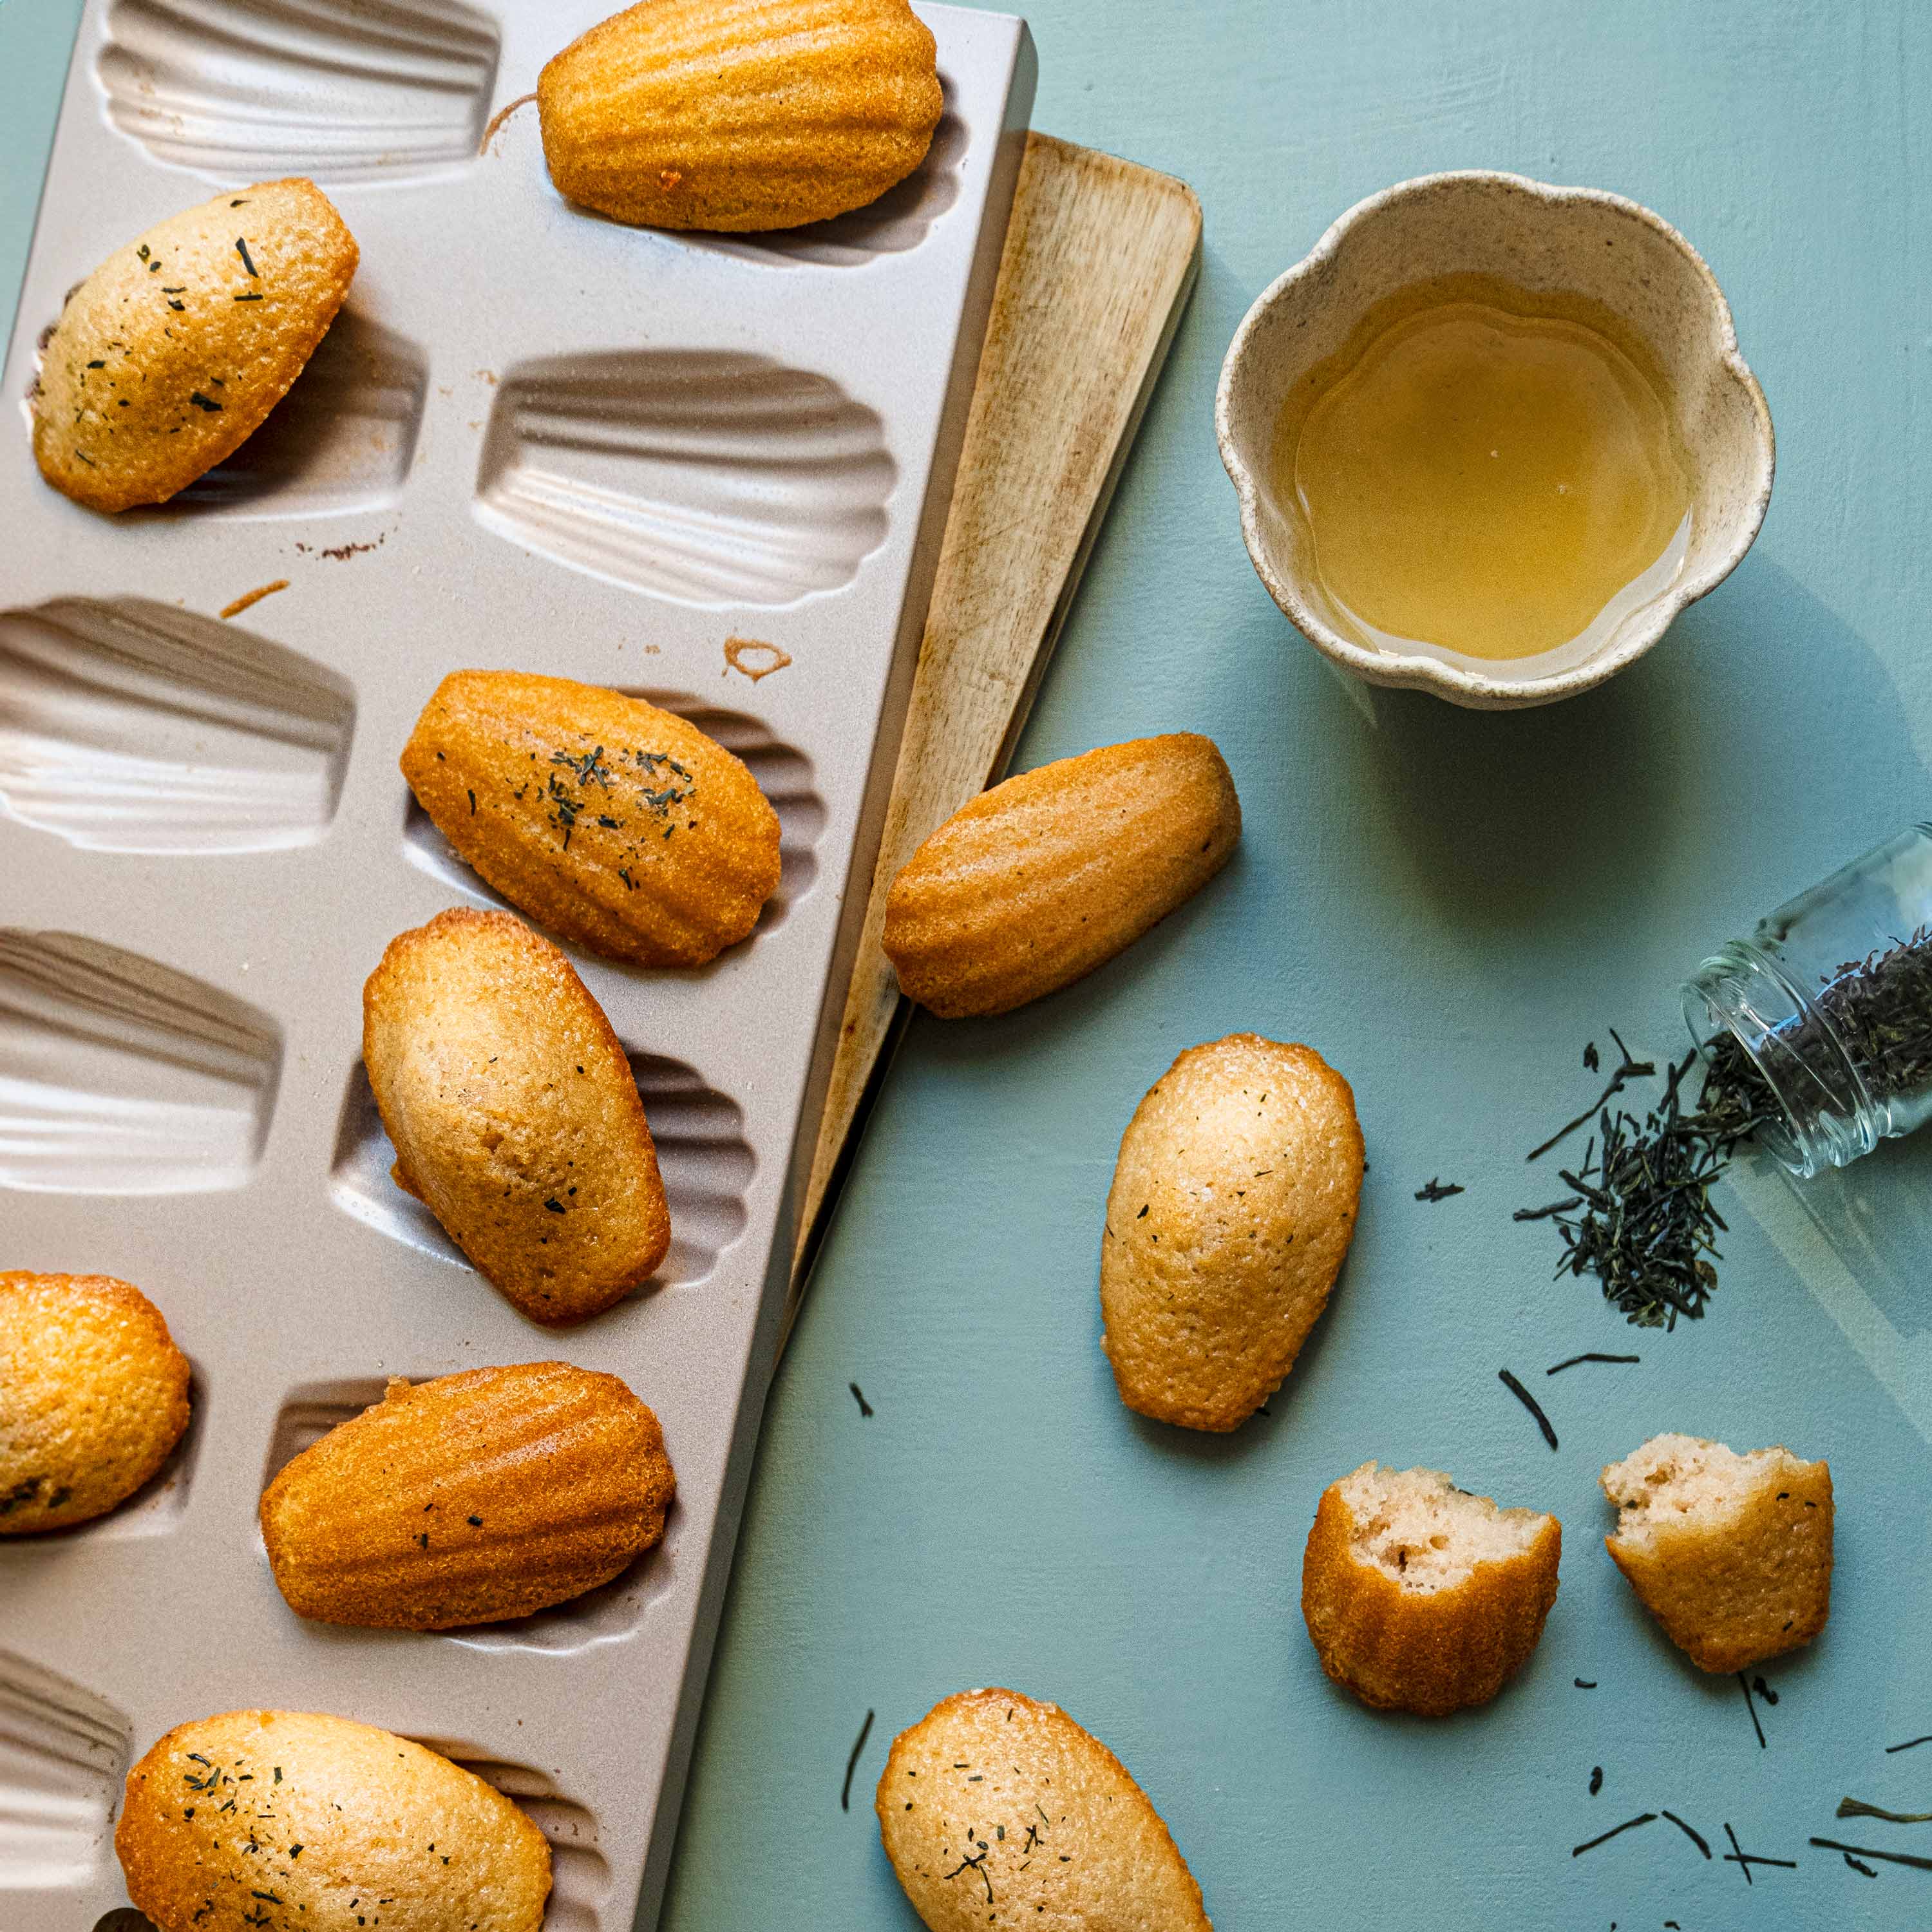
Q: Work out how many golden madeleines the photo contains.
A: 11